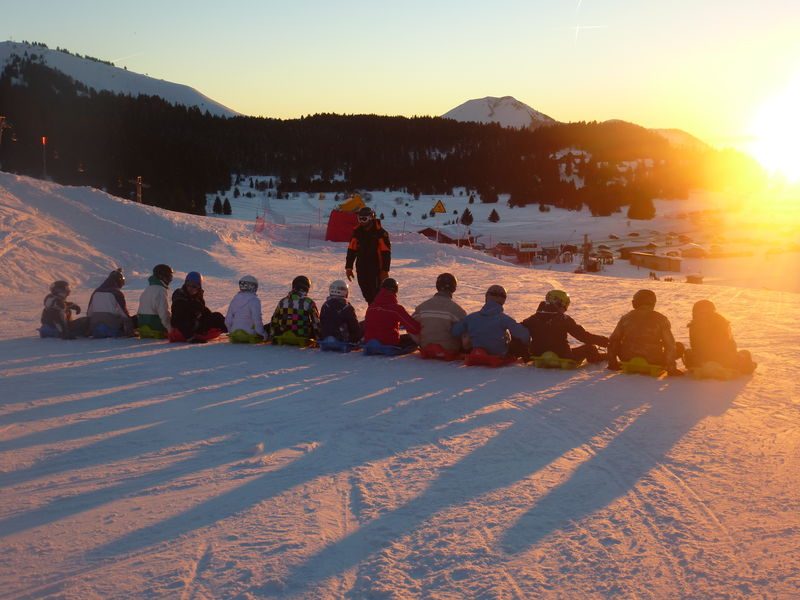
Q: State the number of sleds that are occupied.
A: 13